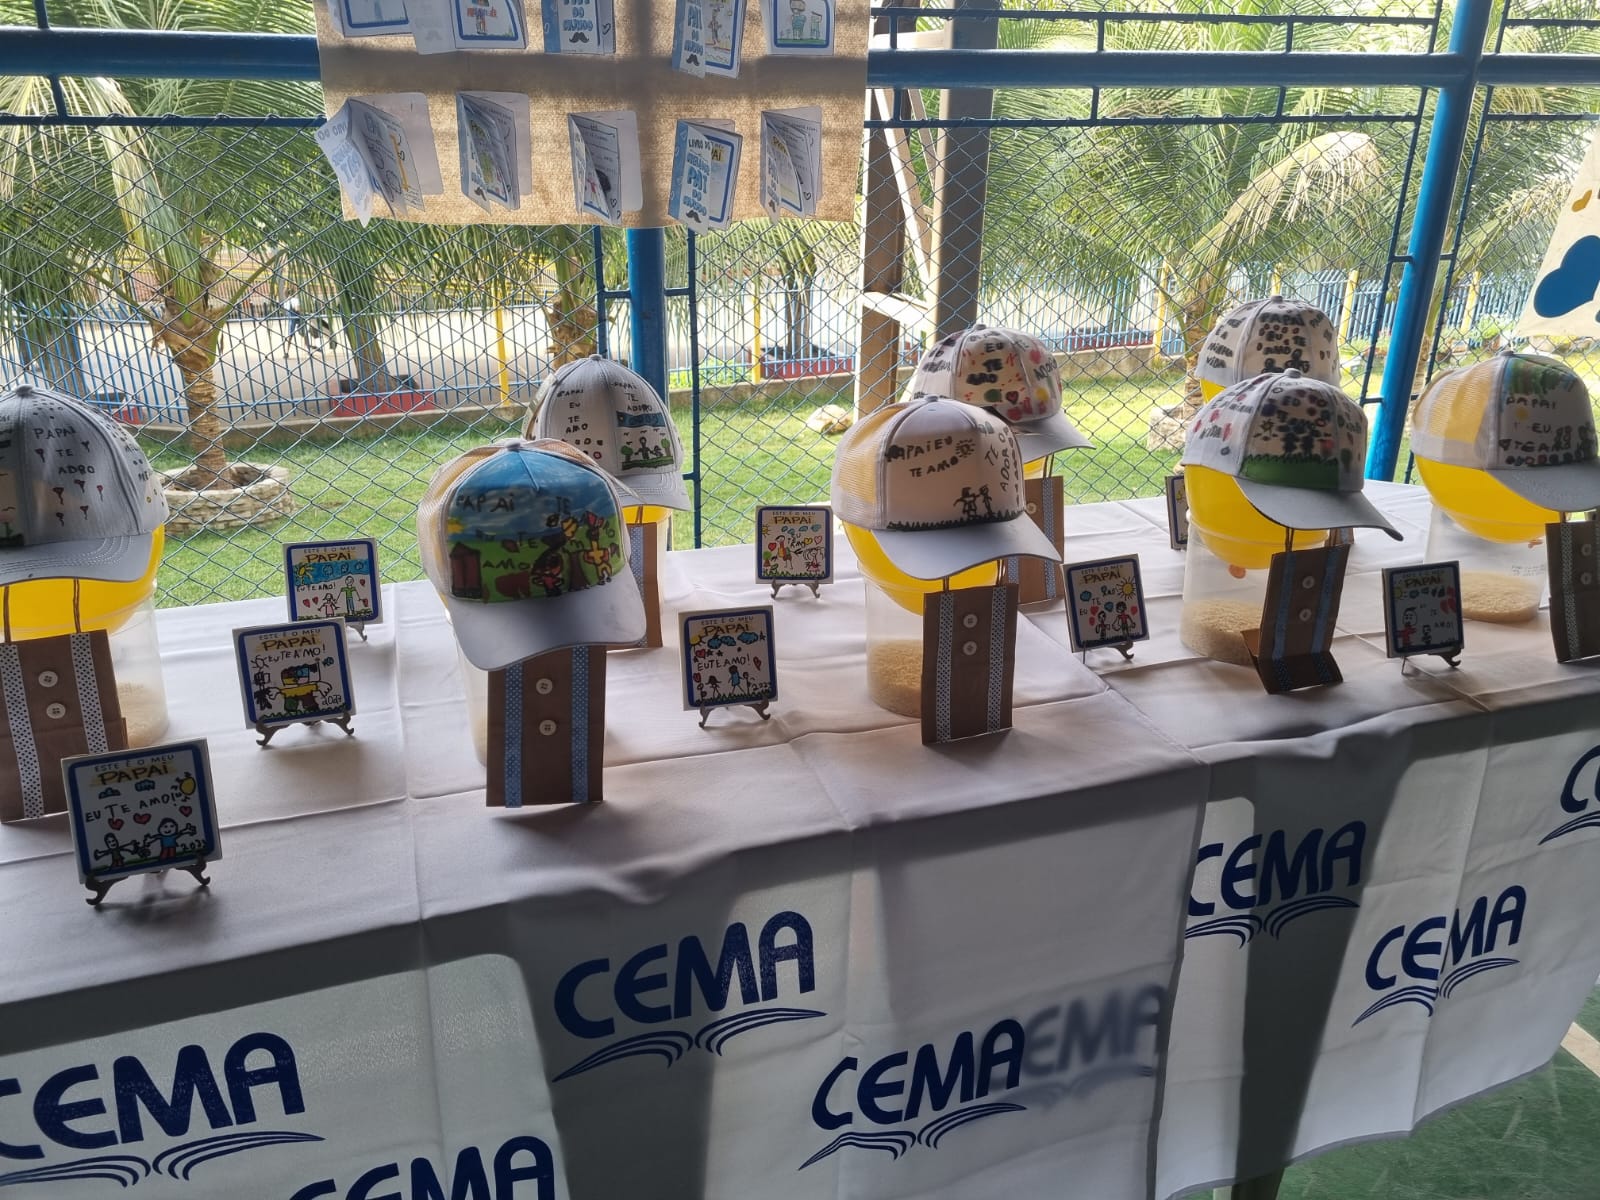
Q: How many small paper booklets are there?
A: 10